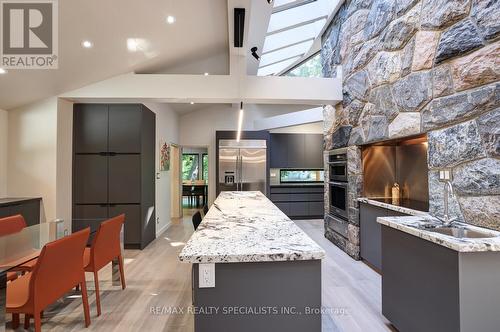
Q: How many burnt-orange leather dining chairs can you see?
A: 3